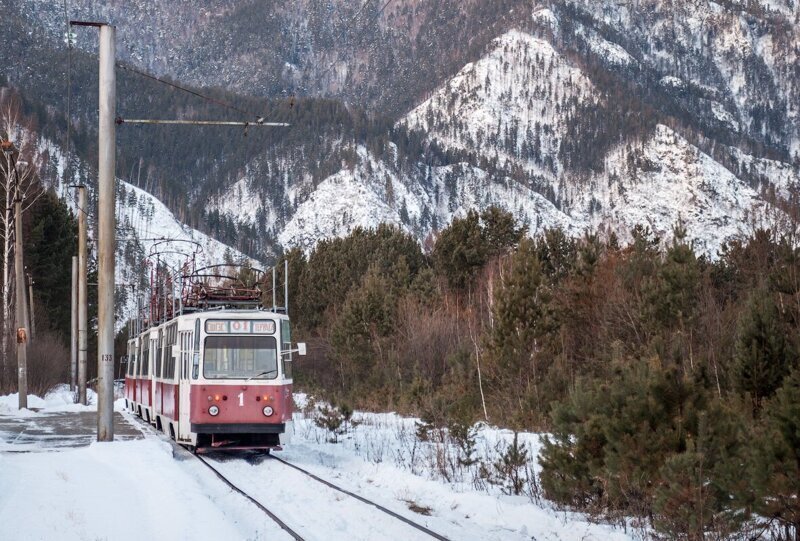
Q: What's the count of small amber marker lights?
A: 2